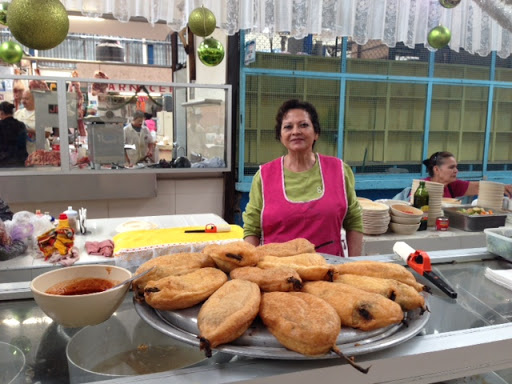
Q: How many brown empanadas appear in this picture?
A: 11